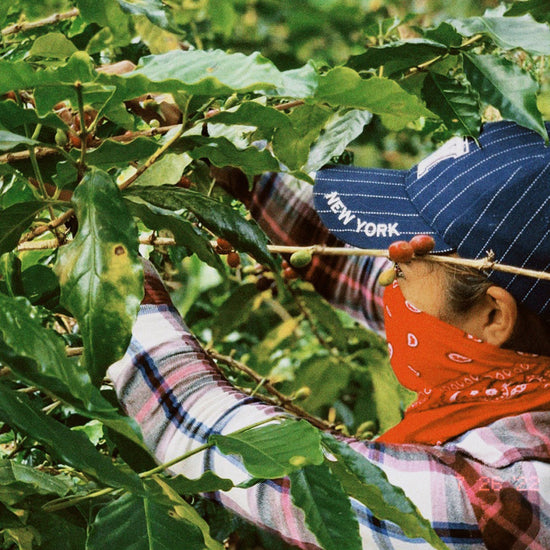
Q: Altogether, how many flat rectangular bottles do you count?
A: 0